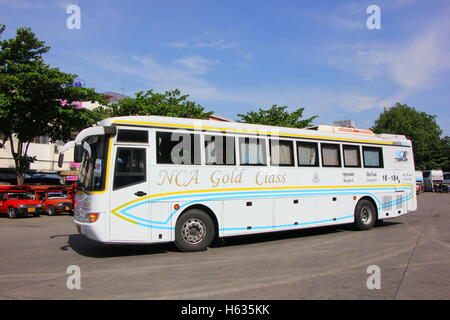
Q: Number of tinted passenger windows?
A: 8